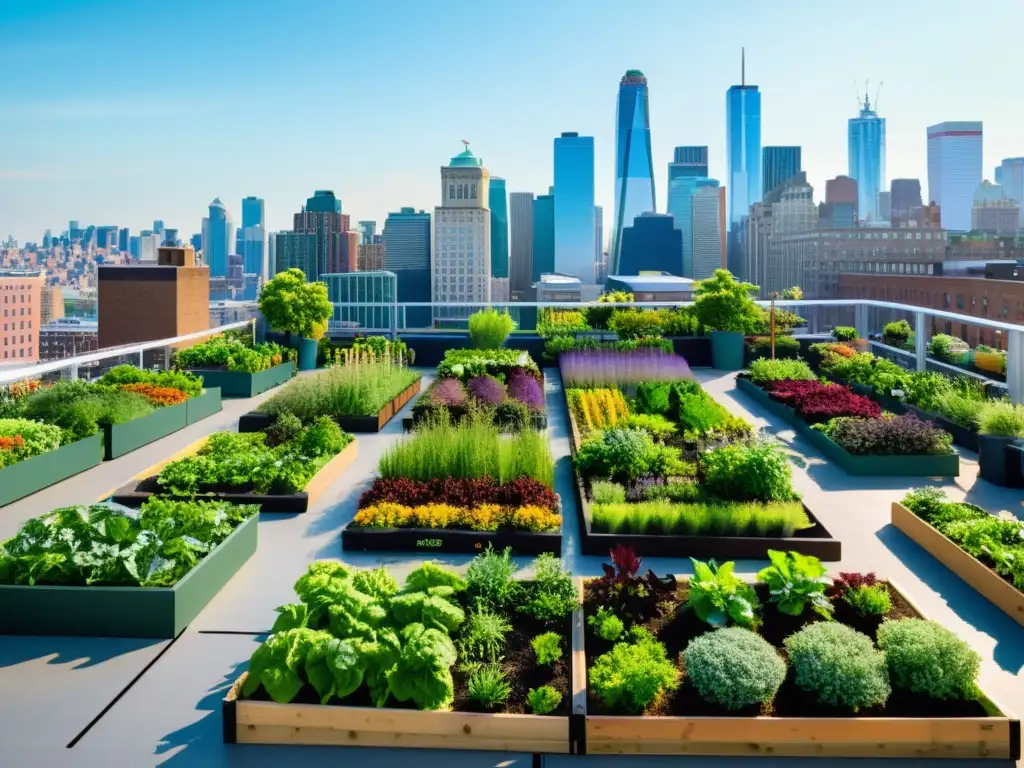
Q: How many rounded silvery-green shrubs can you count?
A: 3